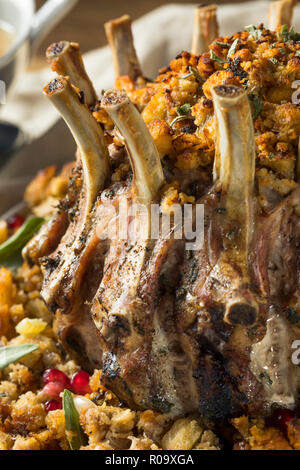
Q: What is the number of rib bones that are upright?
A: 7